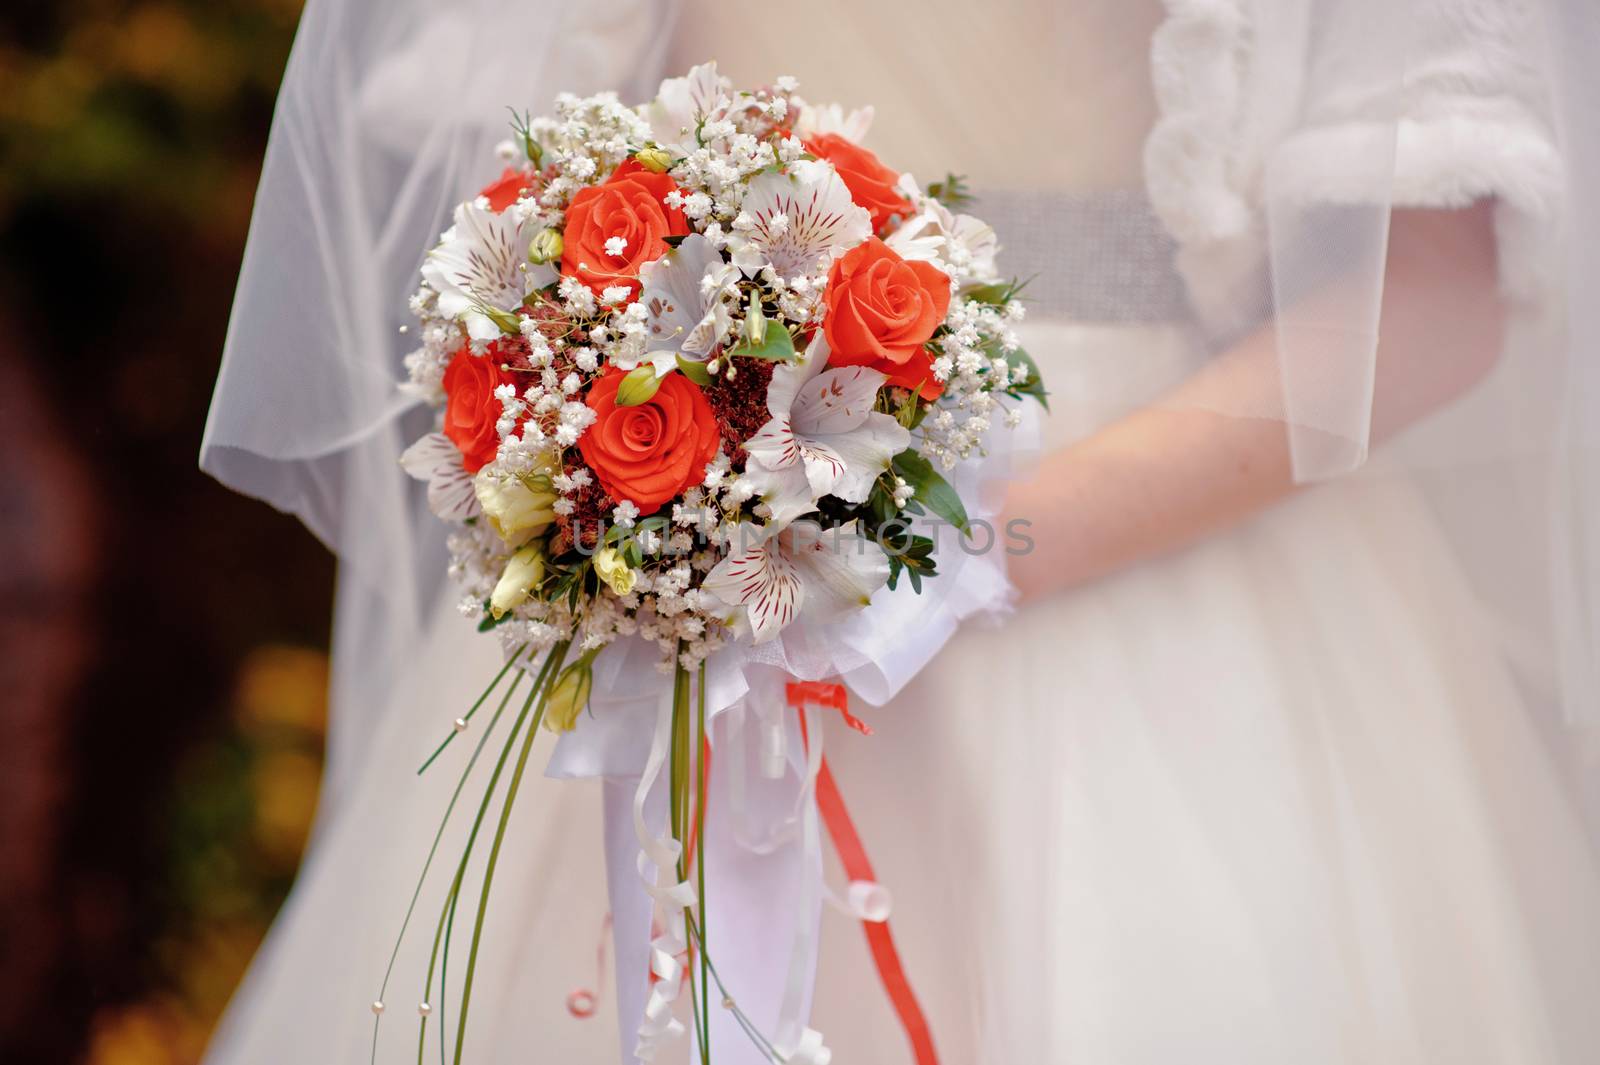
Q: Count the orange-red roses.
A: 6